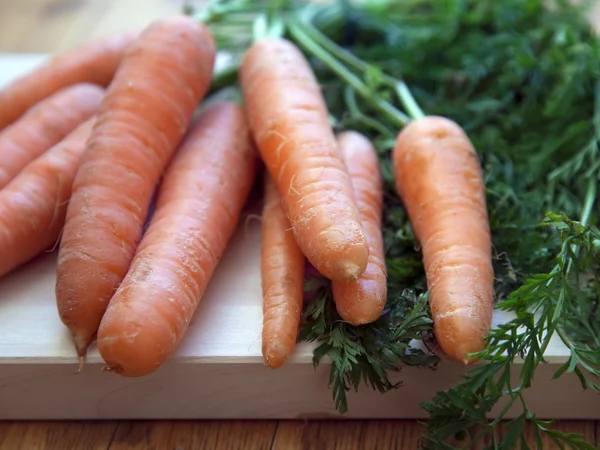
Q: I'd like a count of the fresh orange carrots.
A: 9